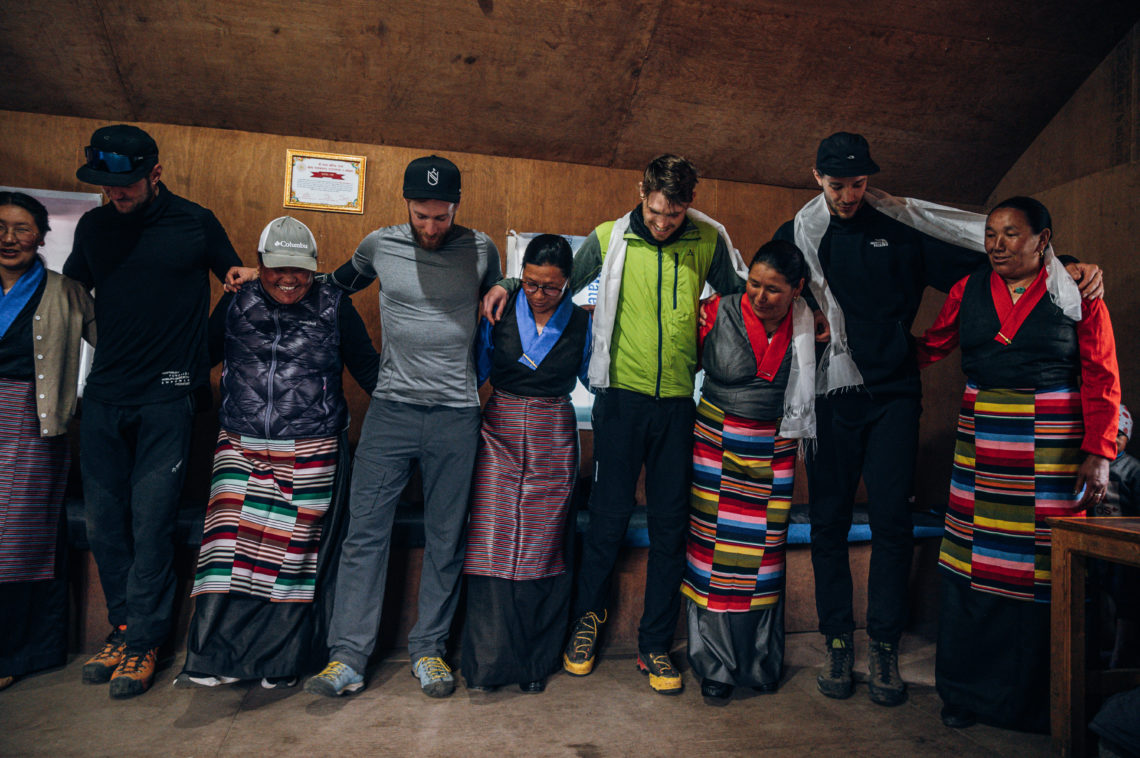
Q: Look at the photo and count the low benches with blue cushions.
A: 1